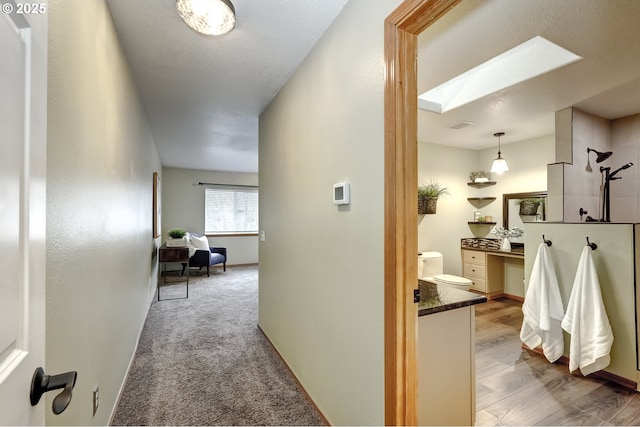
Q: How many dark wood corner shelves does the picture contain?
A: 3